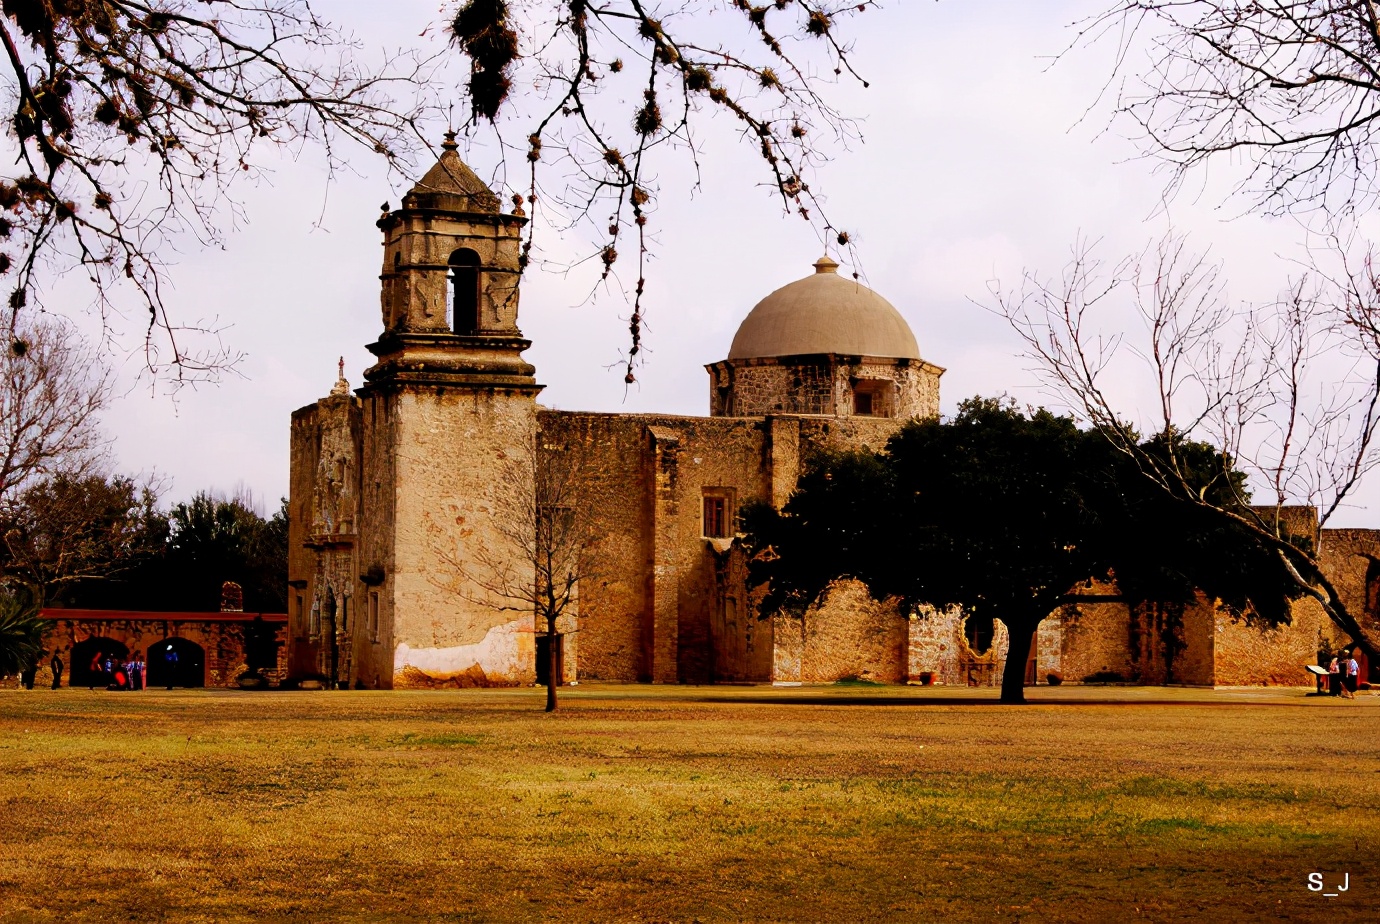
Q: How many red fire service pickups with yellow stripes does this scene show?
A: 0